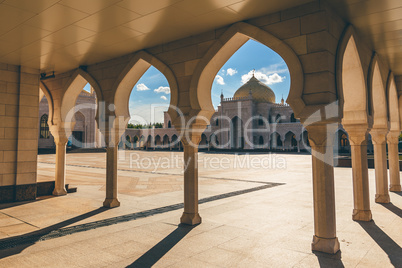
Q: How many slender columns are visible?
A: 7